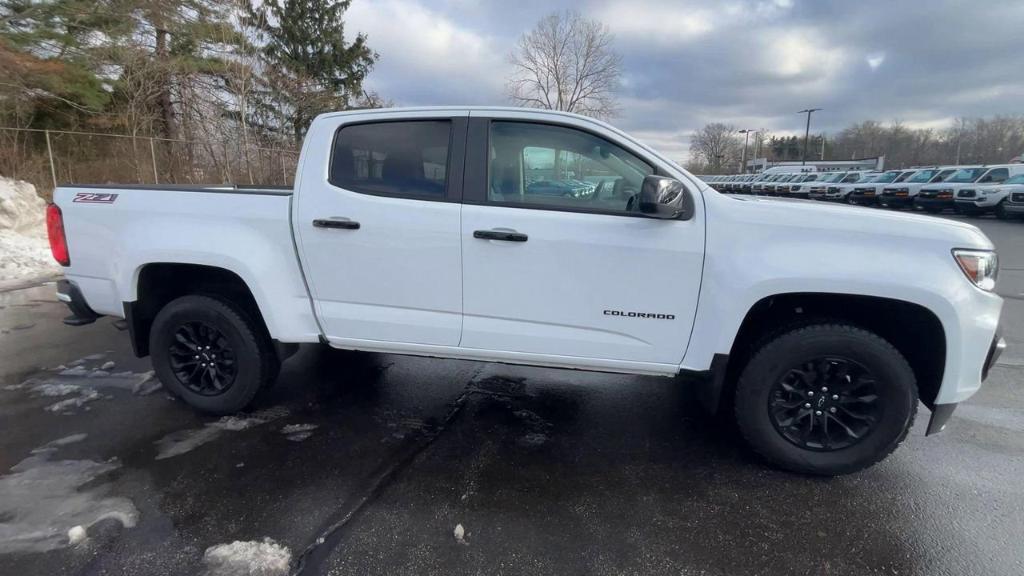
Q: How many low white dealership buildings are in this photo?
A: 1